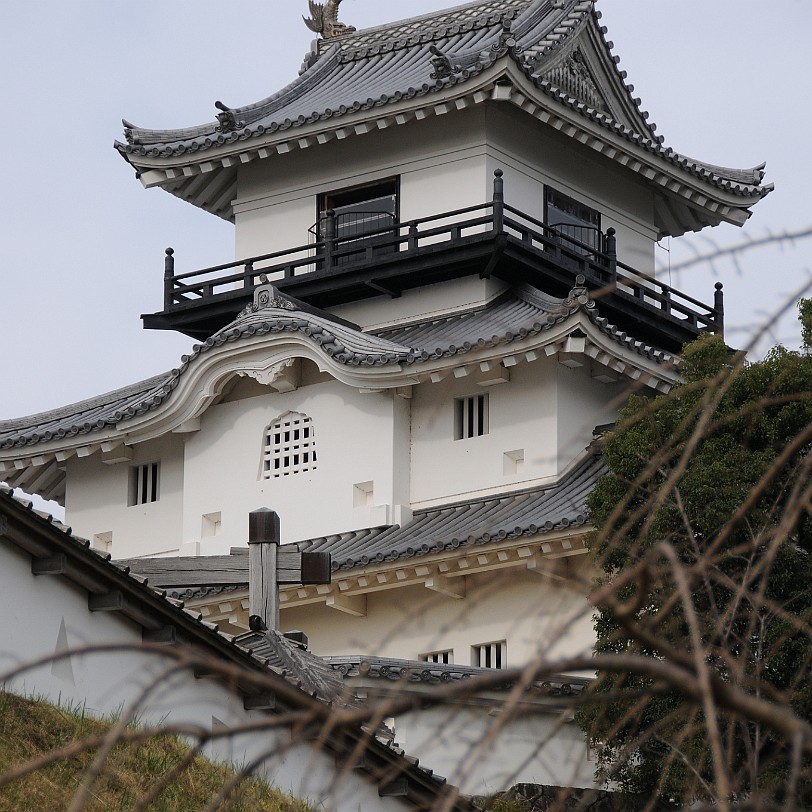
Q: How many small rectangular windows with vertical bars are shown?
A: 4